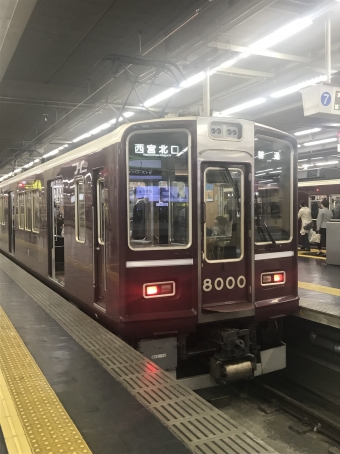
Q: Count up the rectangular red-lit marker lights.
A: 2